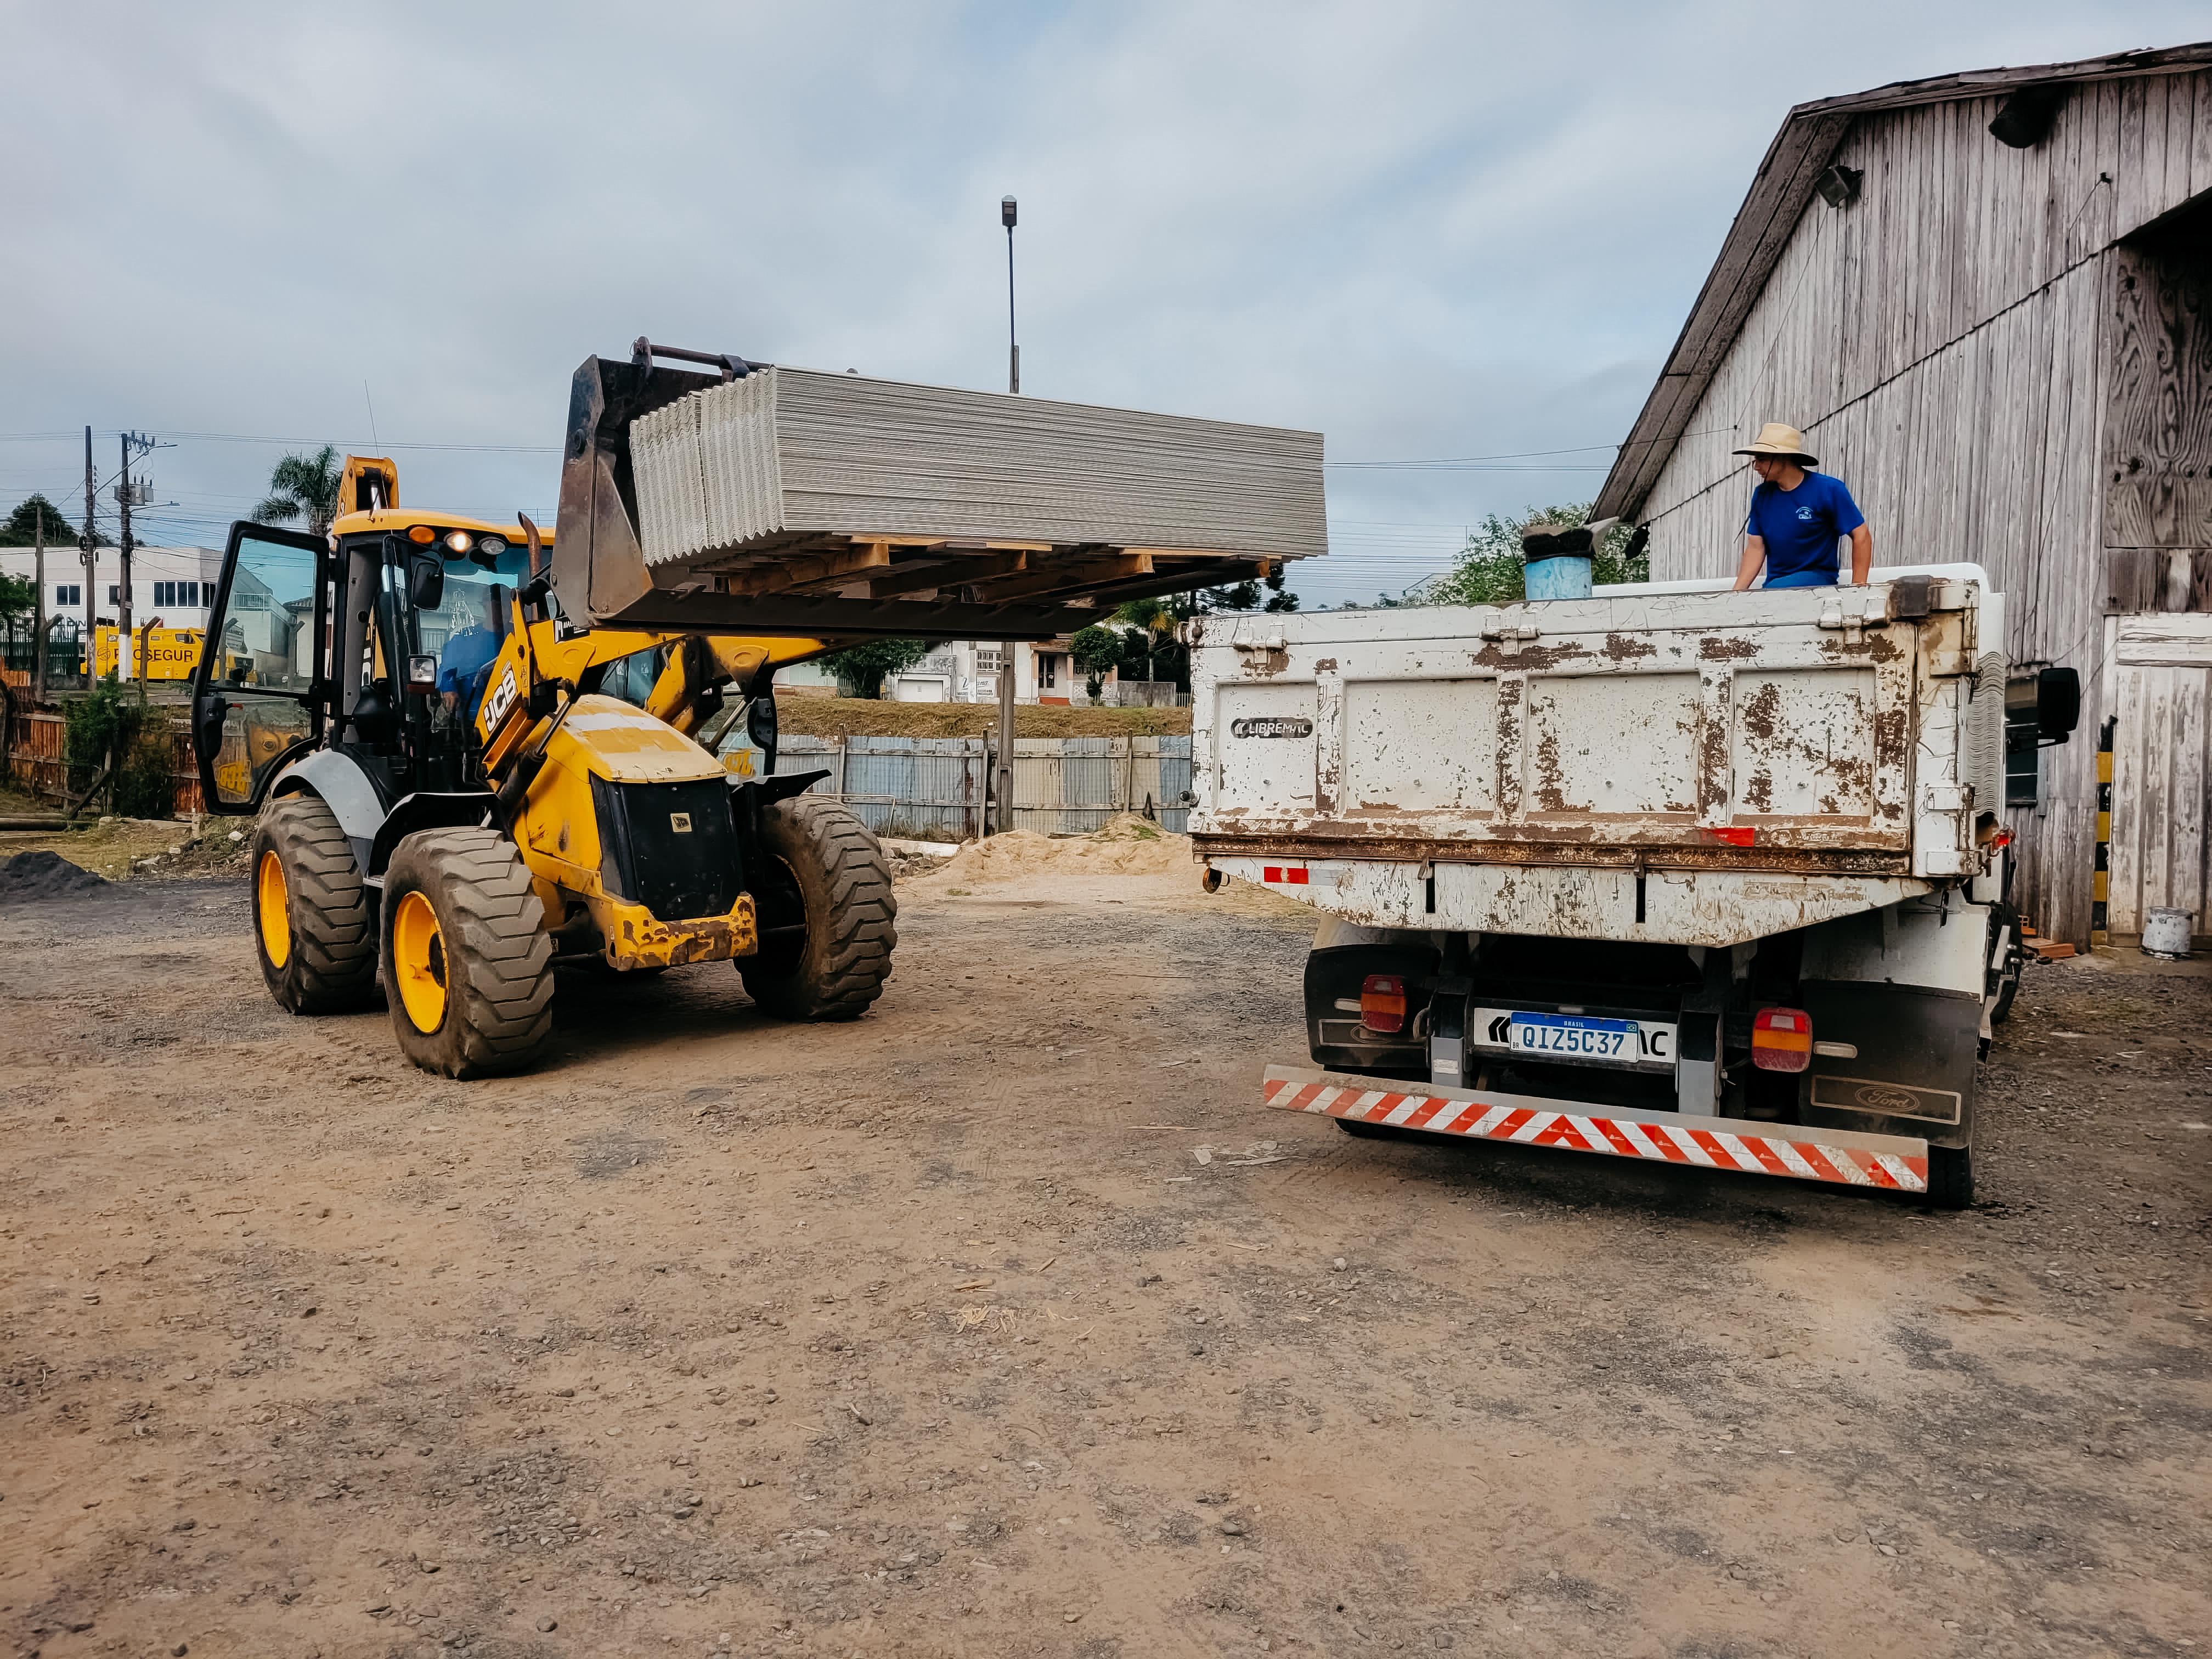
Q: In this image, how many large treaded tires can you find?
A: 3